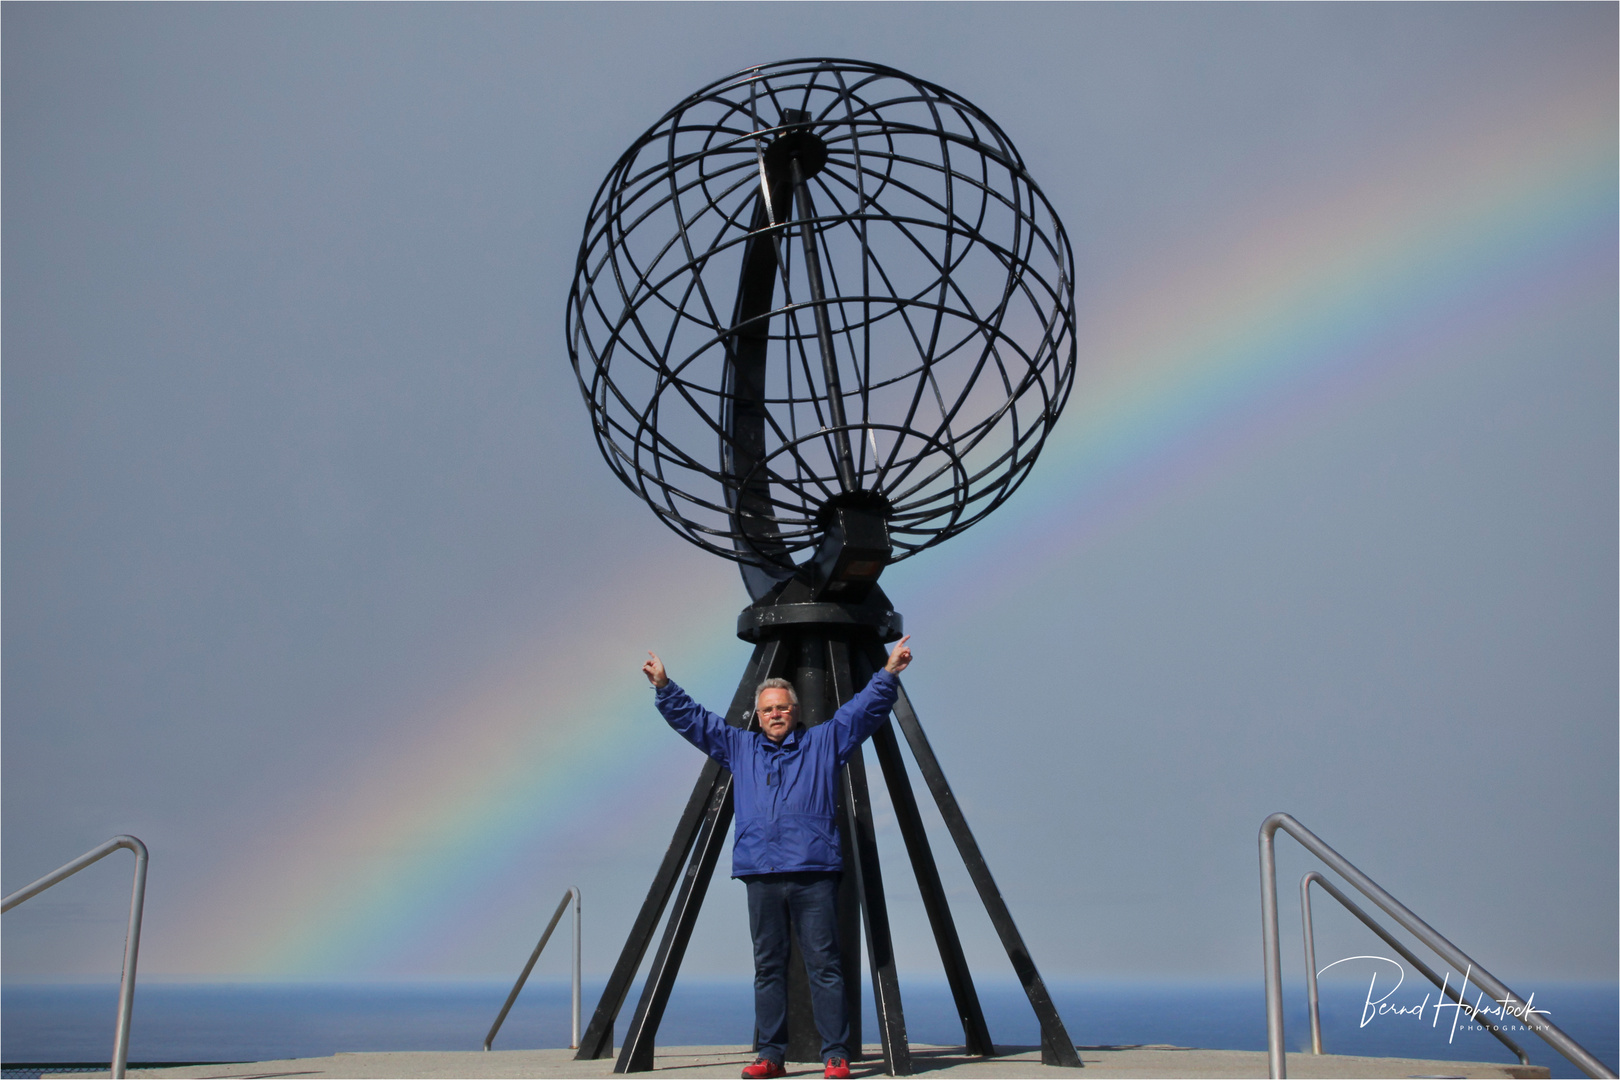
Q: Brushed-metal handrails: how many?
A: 4